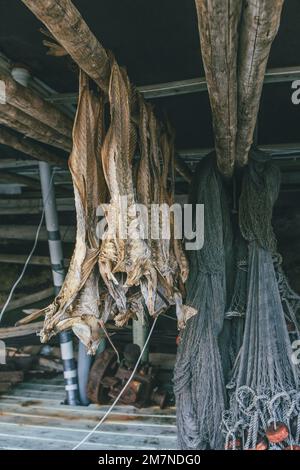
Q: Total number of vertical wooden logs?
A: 2